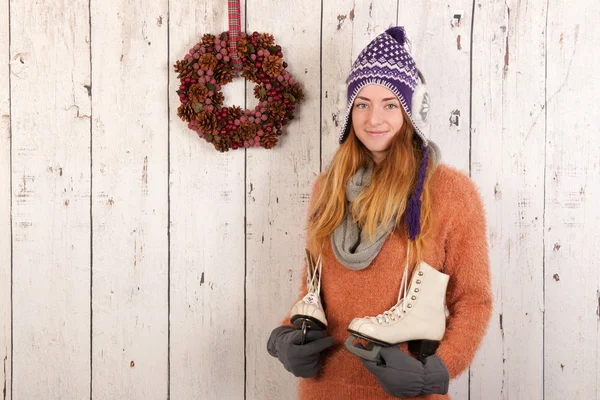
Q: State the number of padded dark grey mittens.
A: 2